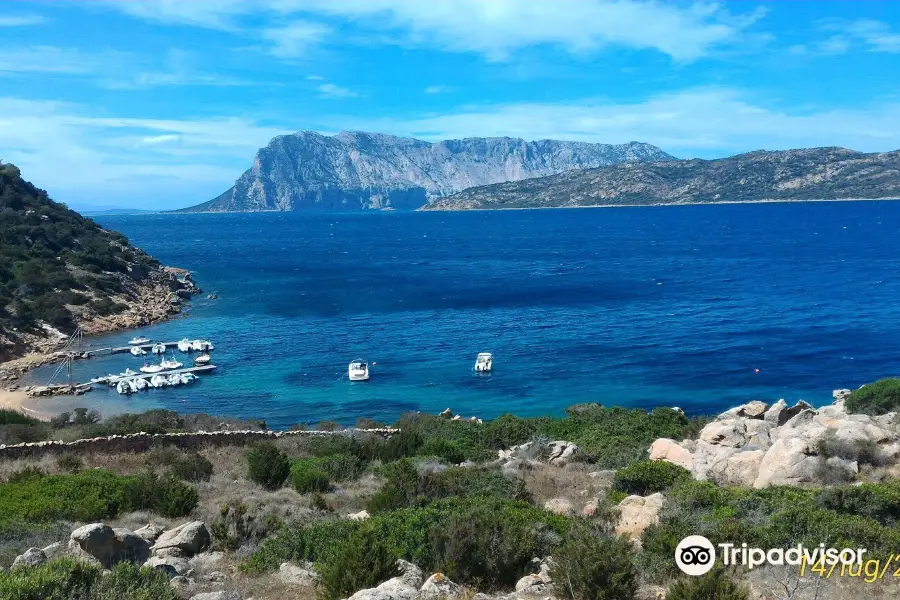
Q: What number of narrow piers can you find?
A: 2